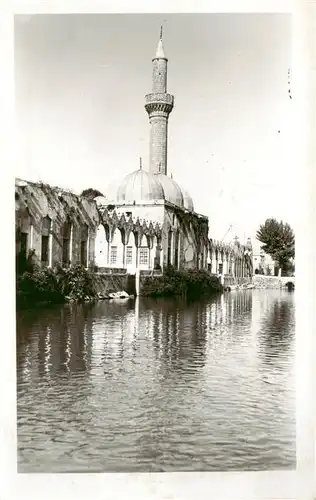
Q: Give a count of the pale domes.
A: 3